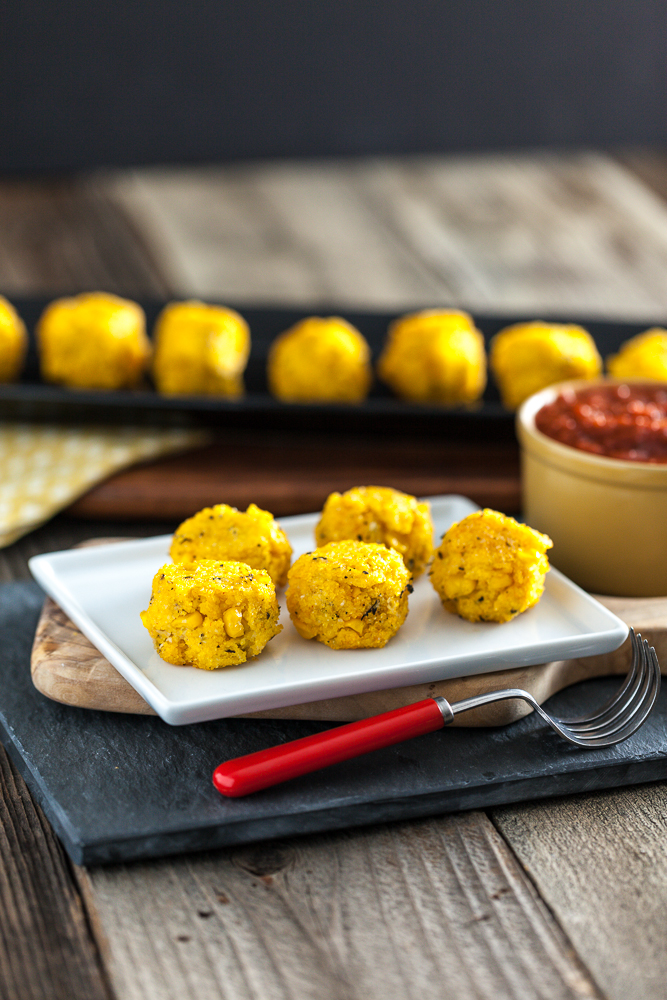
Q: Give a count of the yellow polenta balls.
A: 12